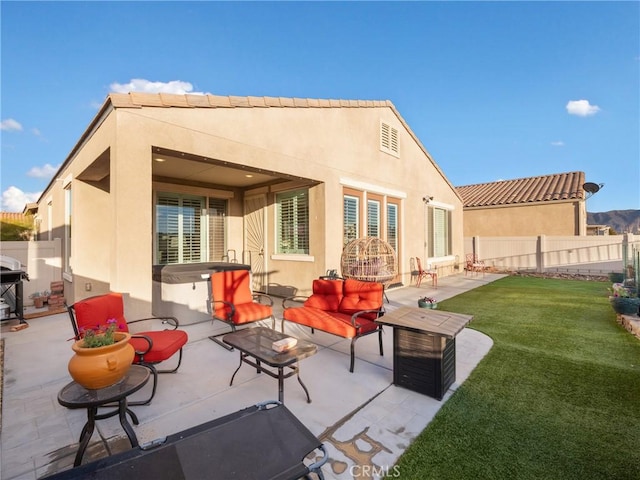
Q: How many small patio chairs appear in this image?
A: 2